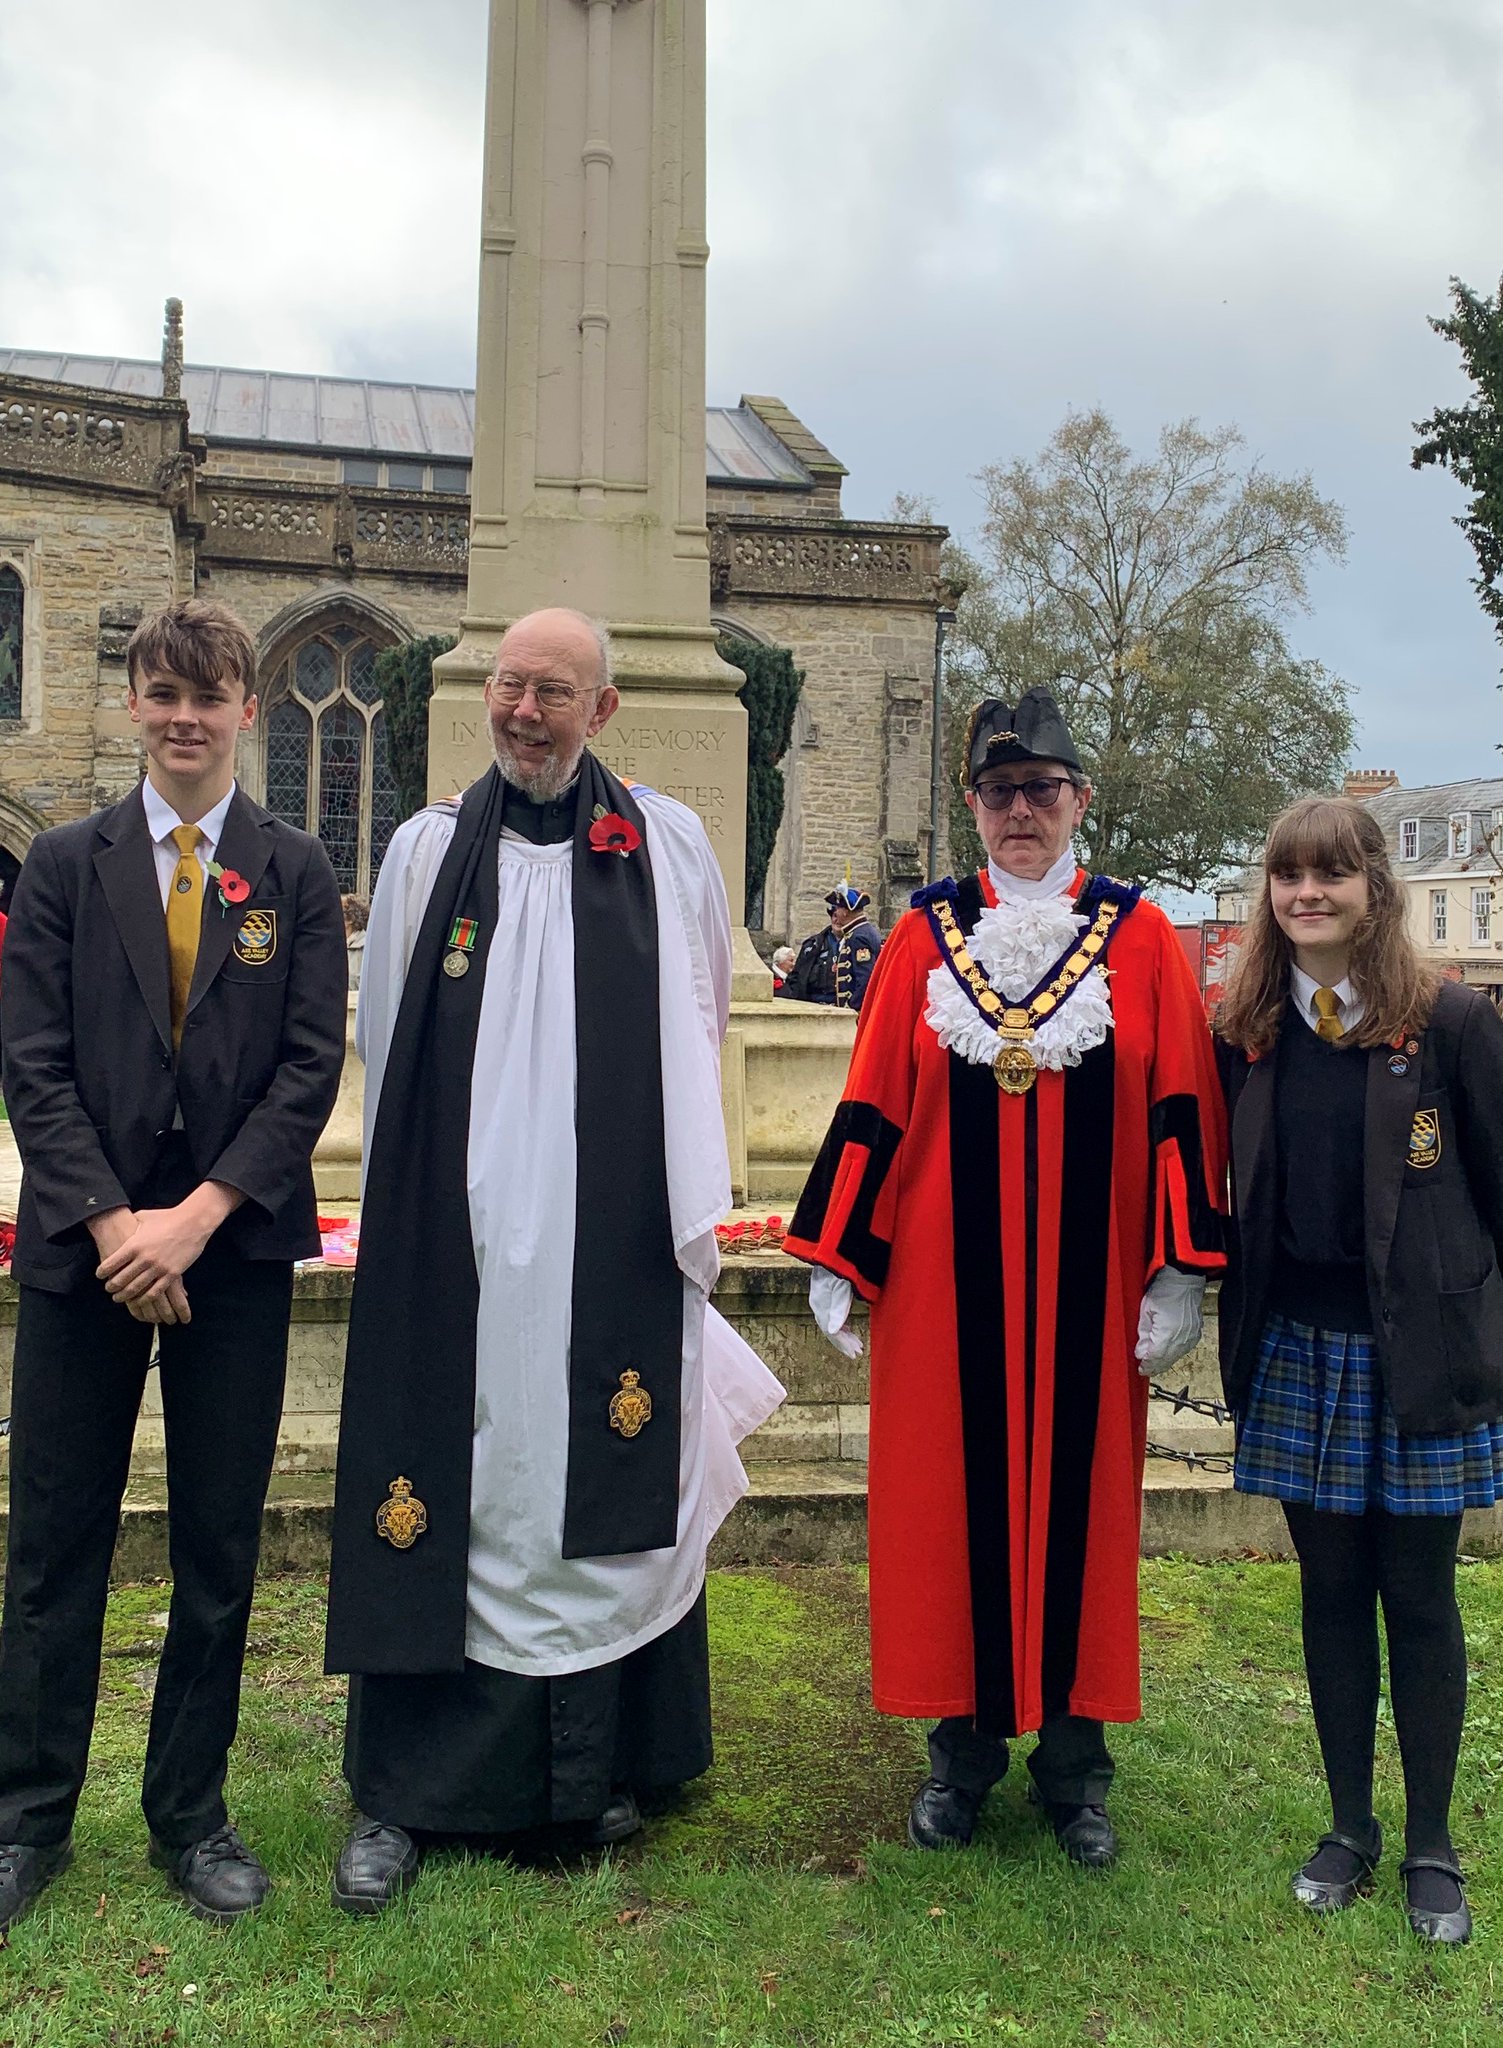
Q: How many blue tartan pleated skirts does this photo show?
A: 1